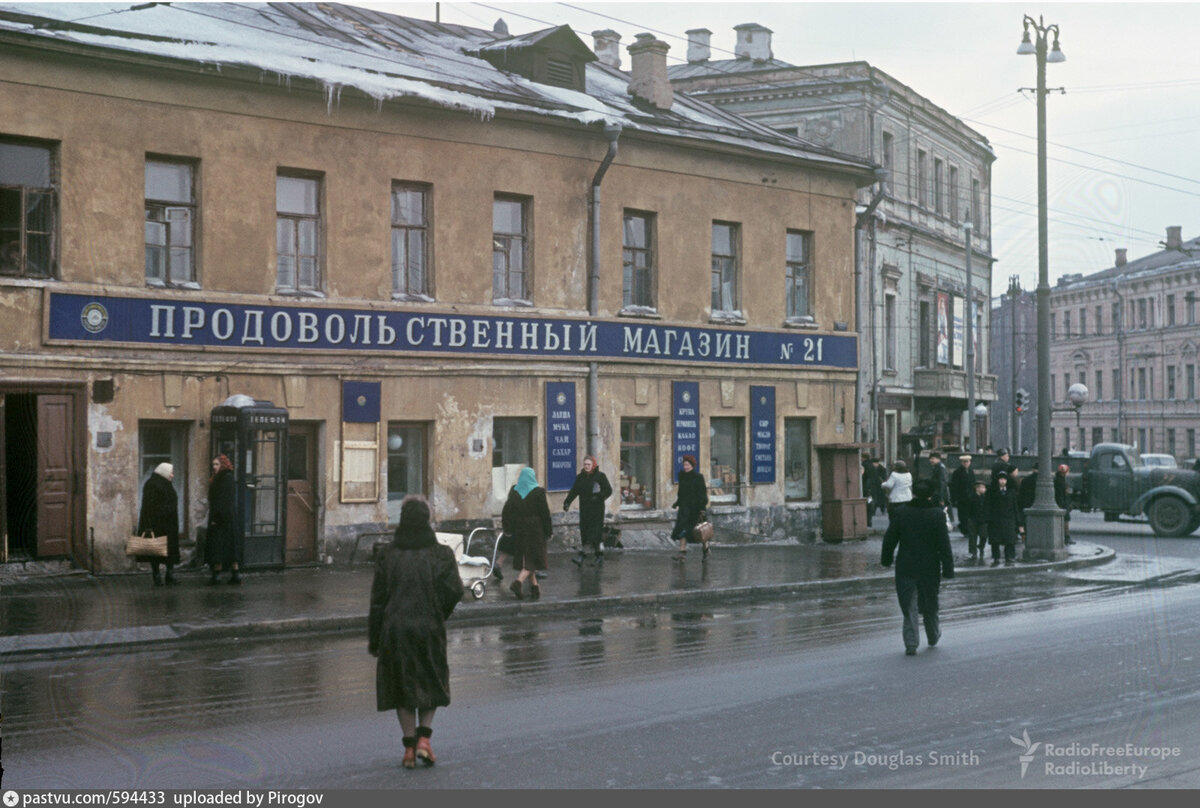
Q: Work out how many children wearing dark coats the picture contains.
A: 2